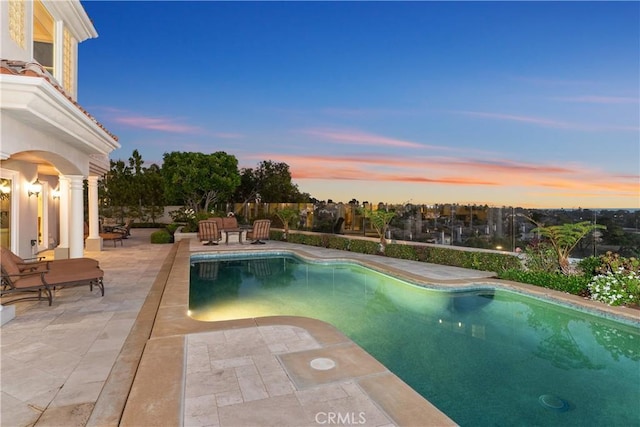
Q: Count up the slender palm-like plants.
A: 3